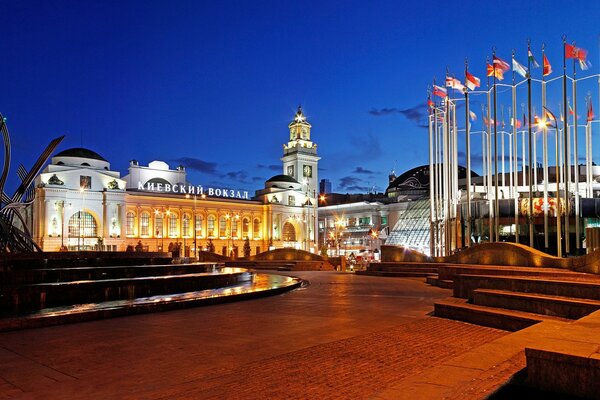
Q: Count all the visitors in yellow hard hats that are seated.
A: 0